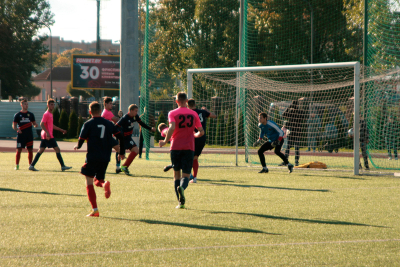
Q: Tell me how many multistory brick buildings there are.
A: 1